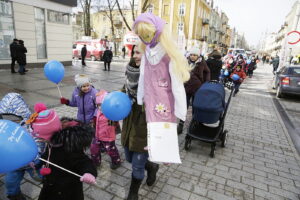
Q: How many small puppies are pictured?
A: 0